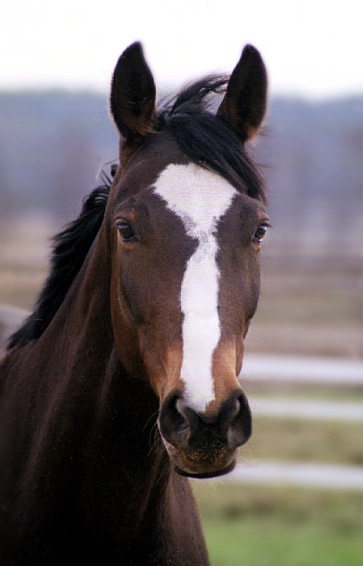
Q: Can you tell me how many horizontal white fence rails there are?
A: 3